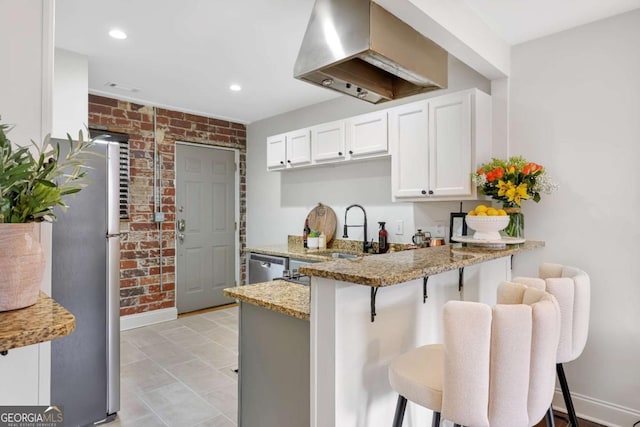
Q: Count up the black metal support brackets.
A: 4